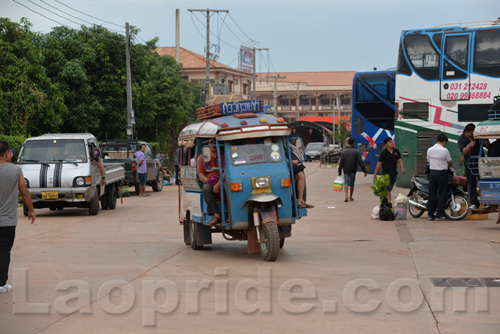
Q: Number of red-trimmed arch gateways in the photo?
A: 1